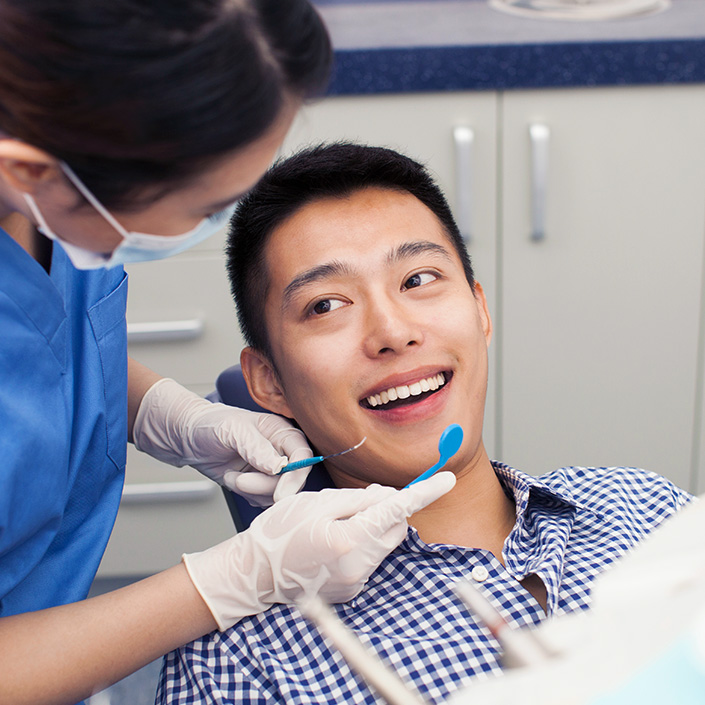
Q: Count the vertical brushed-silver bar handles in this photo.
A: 2